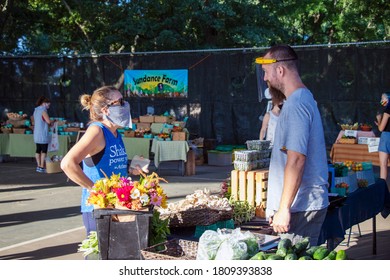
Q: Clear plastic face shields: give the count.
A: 1